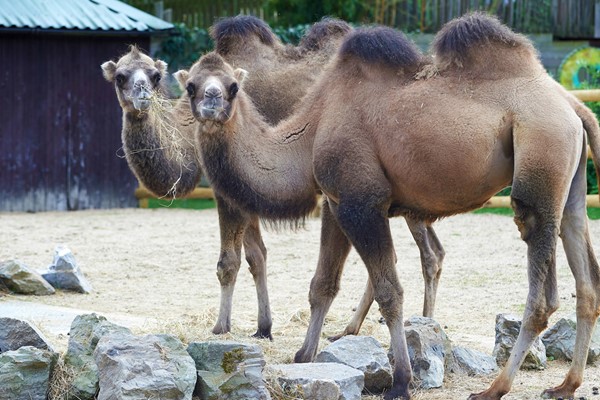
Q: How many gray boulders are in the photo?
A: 13